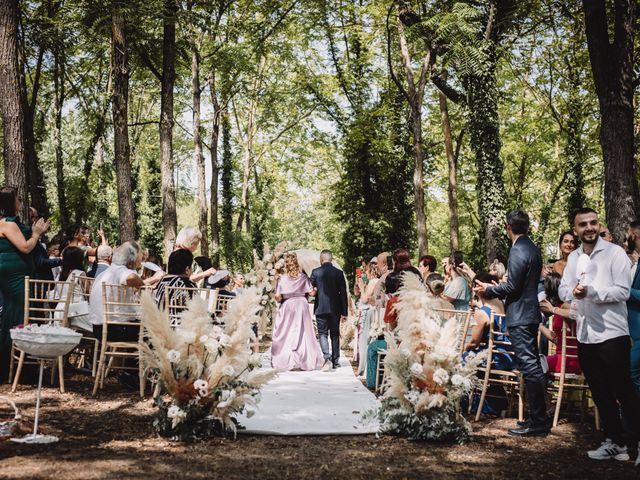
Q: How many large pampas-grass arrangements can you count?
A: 2